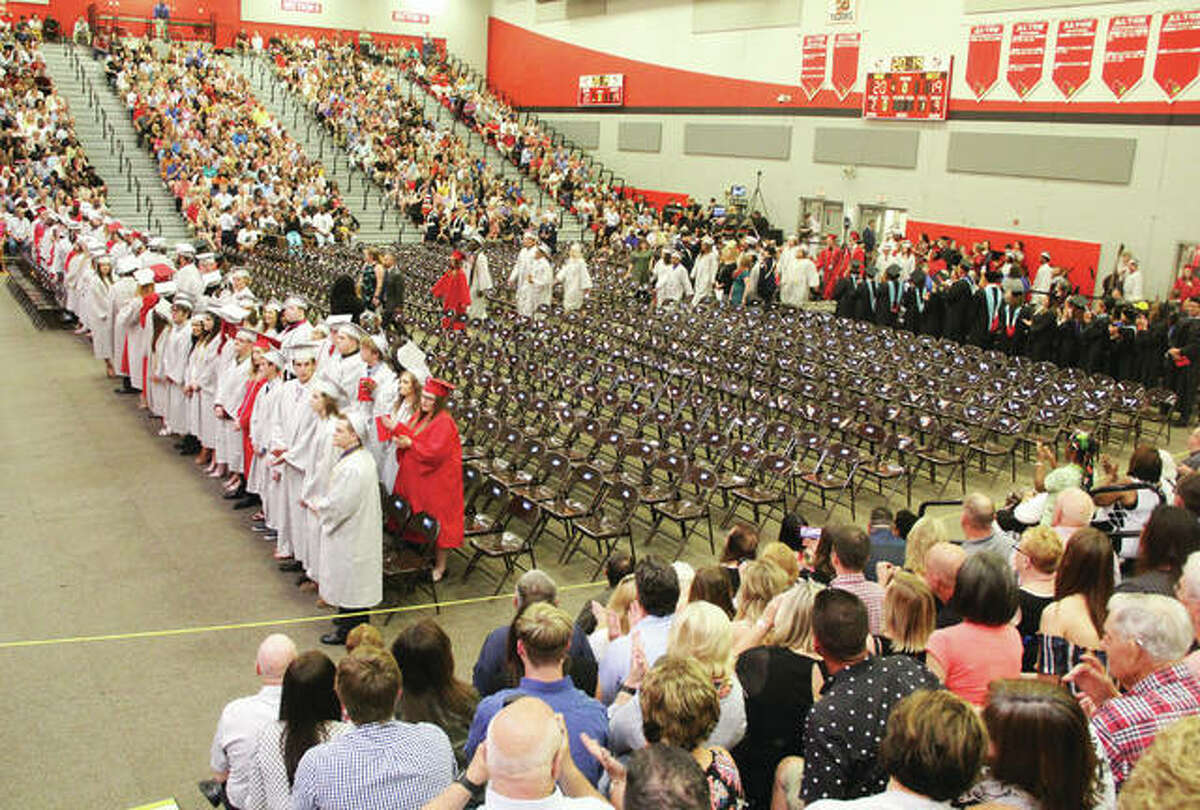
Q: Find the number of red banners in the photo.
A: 7